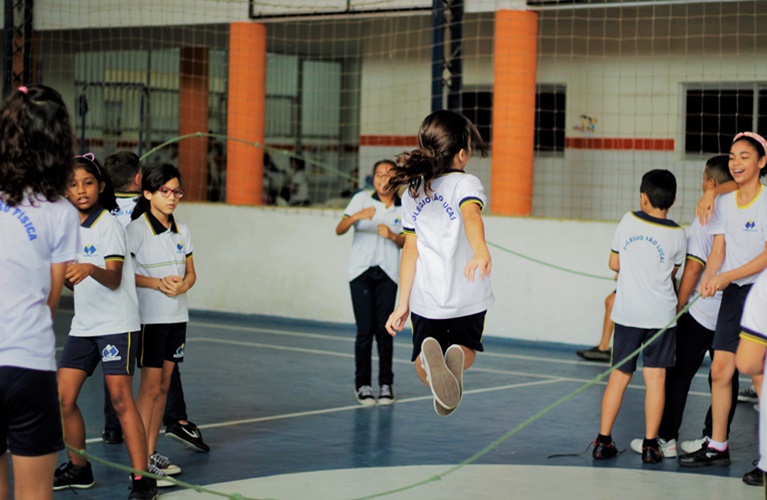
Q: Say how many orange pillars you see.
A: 3